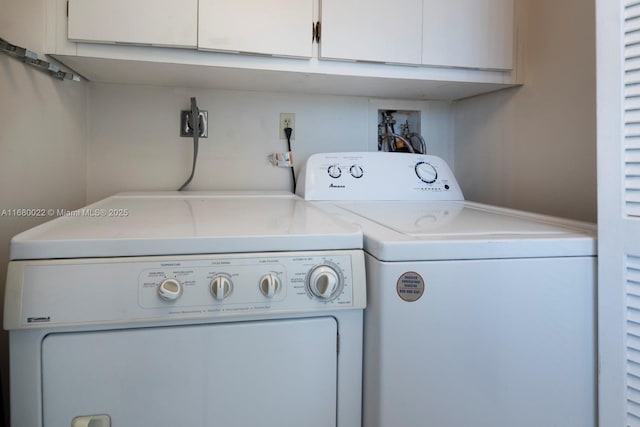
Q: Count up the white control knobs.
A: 7